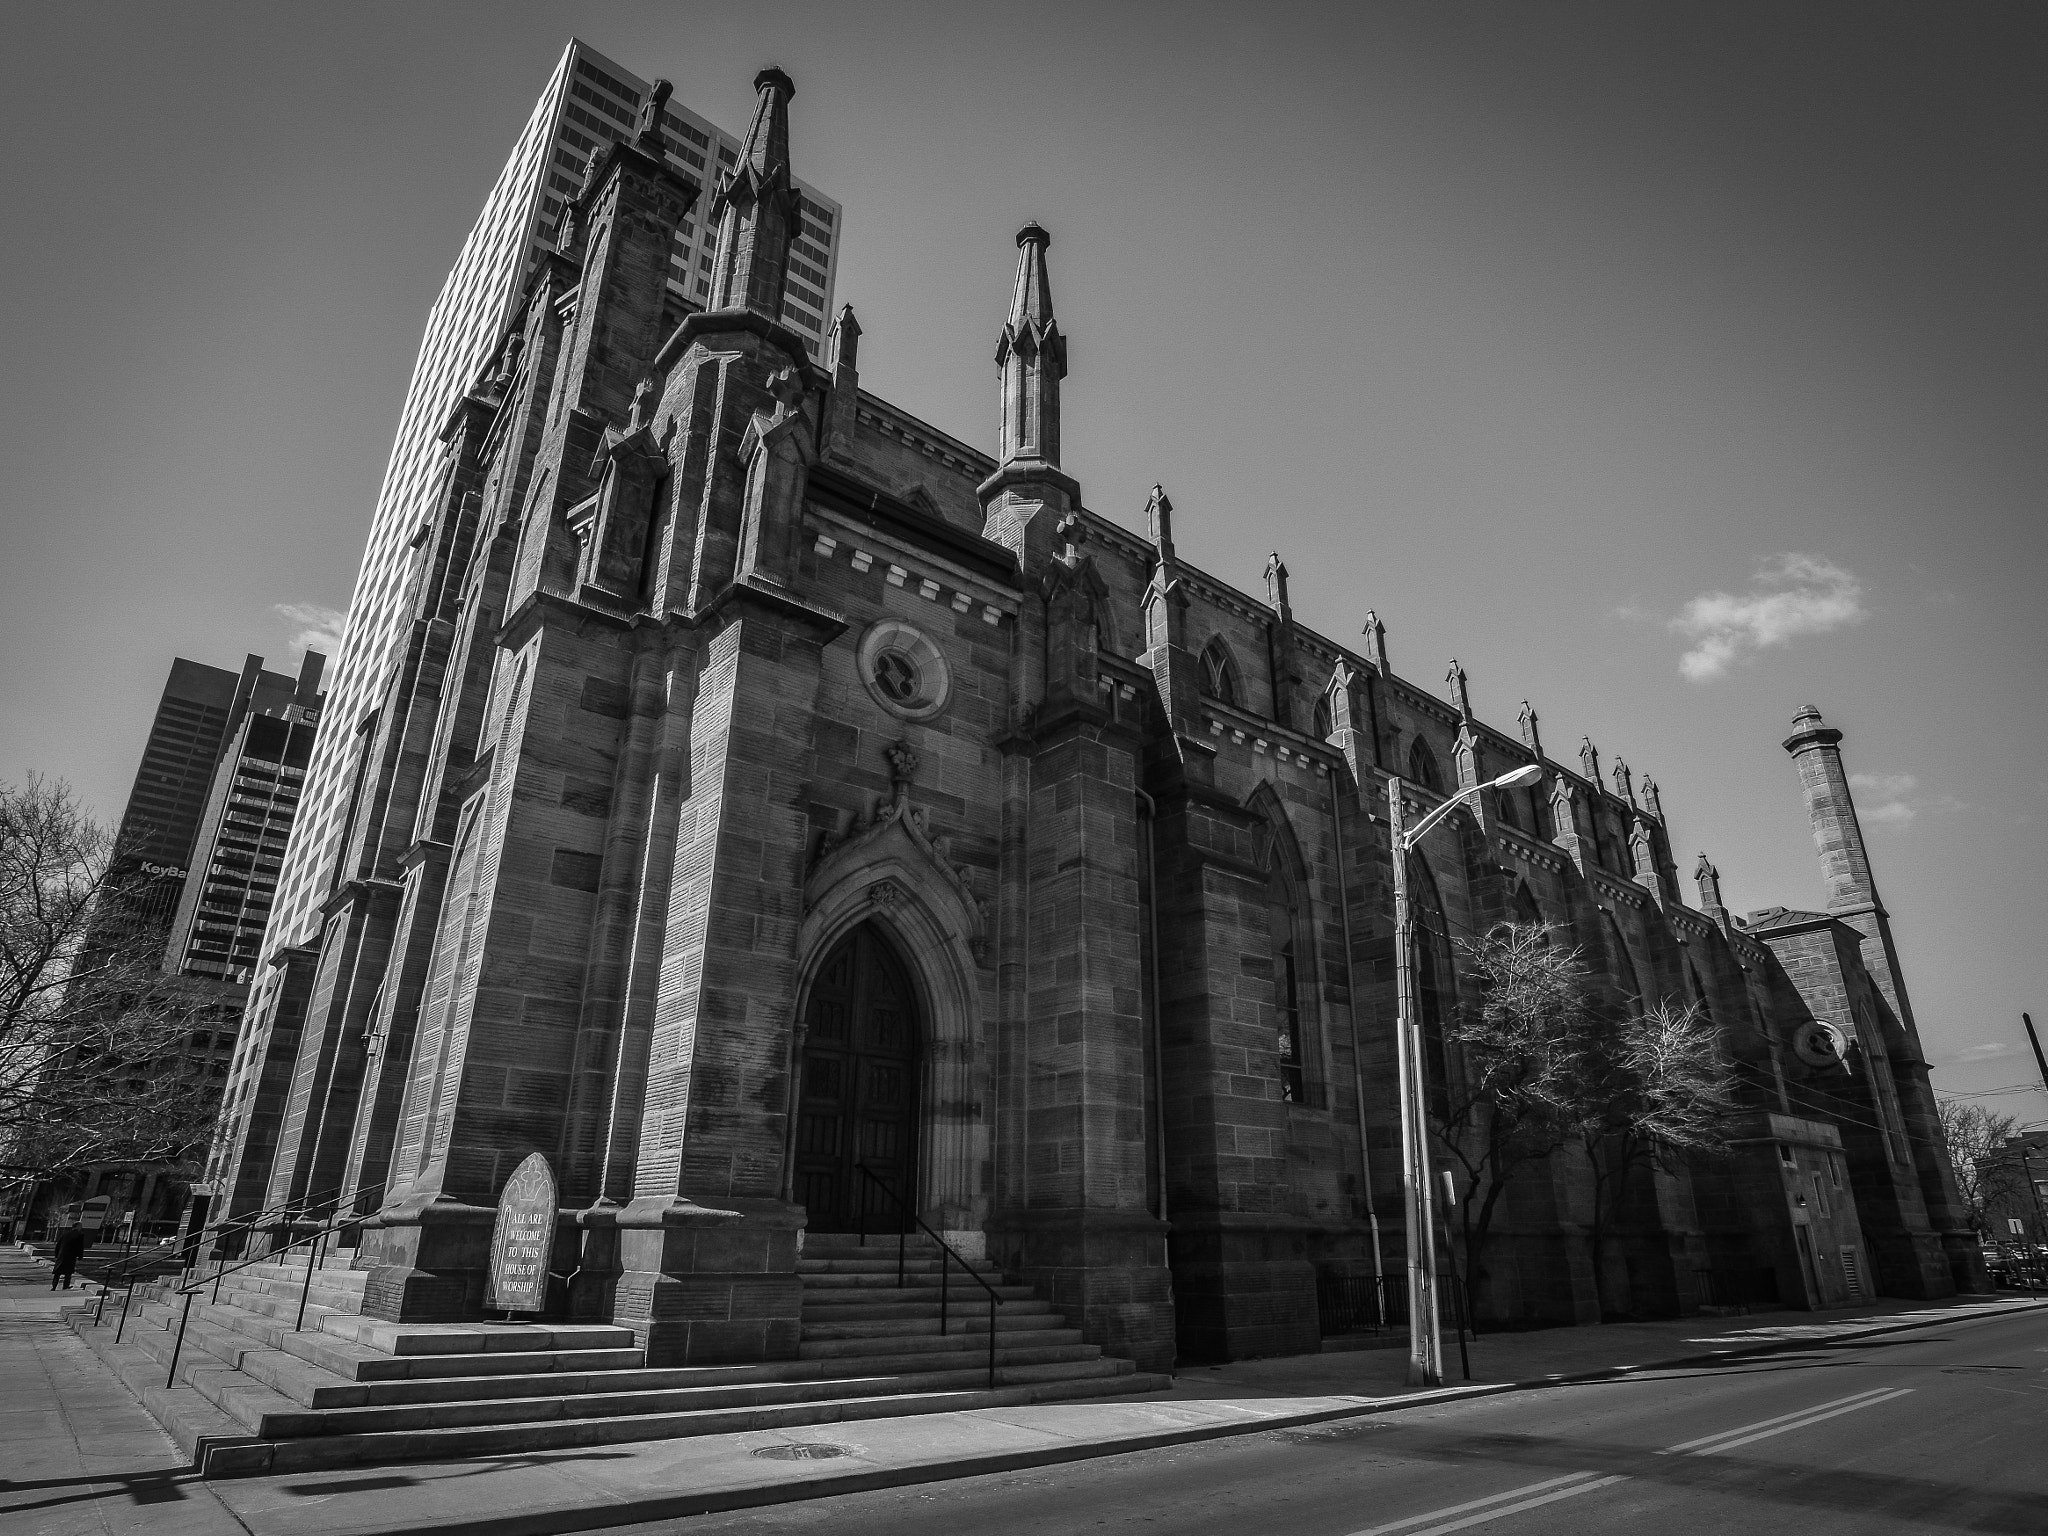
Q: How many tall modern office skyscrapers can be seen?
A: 3